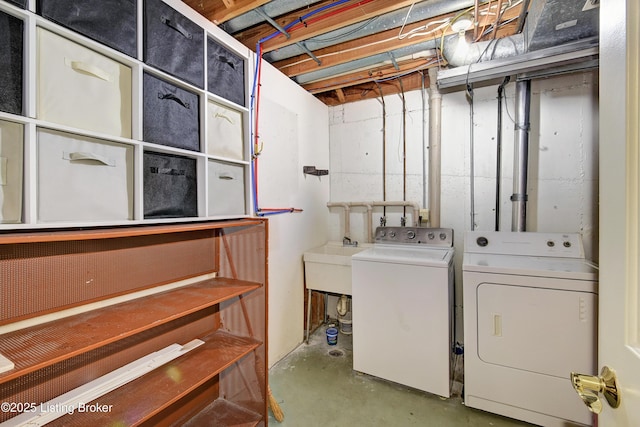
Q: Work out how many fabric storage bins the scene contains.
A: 12